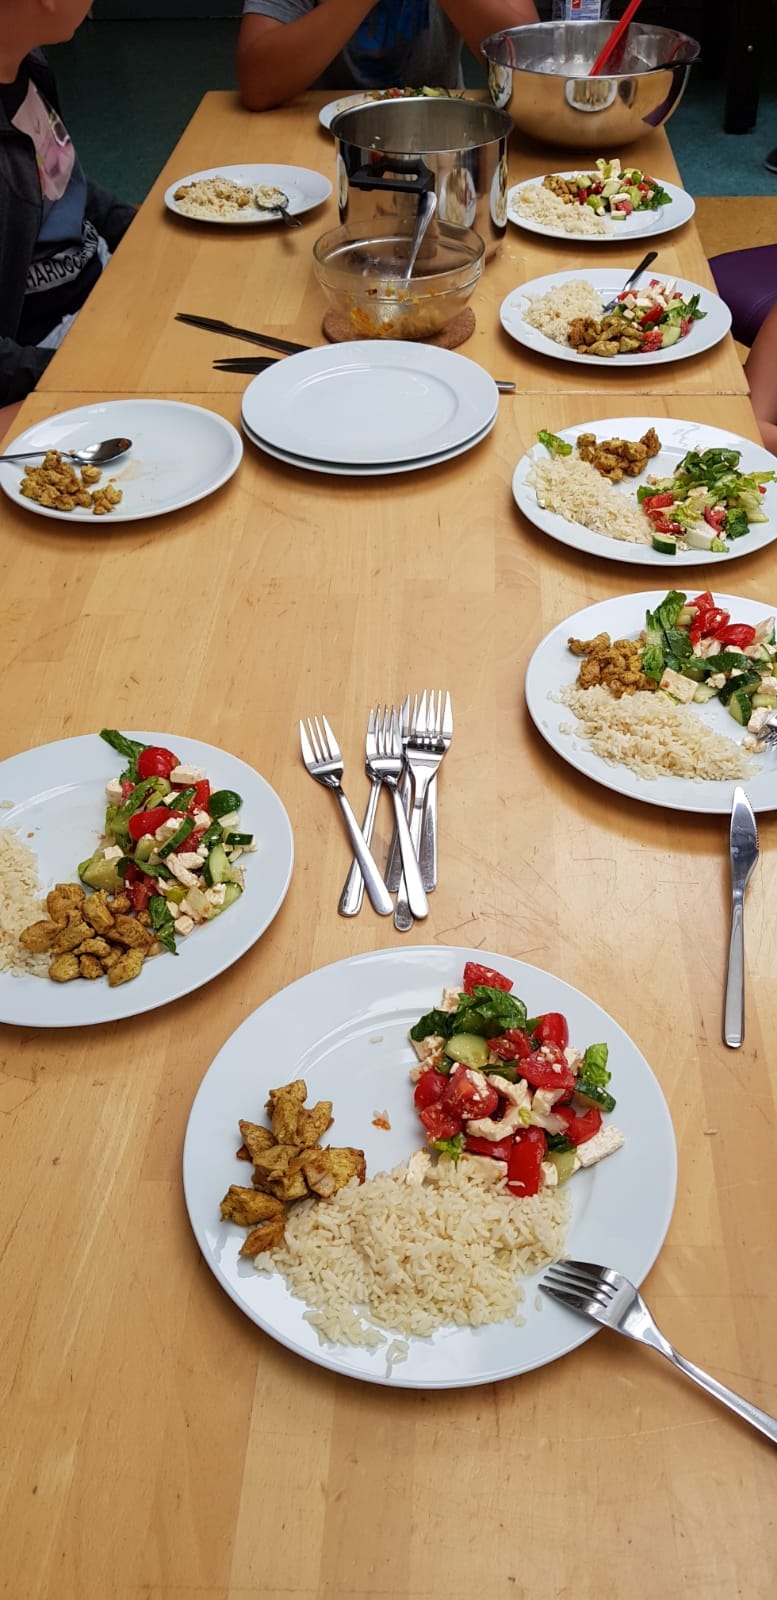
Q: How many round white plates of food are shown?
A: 9